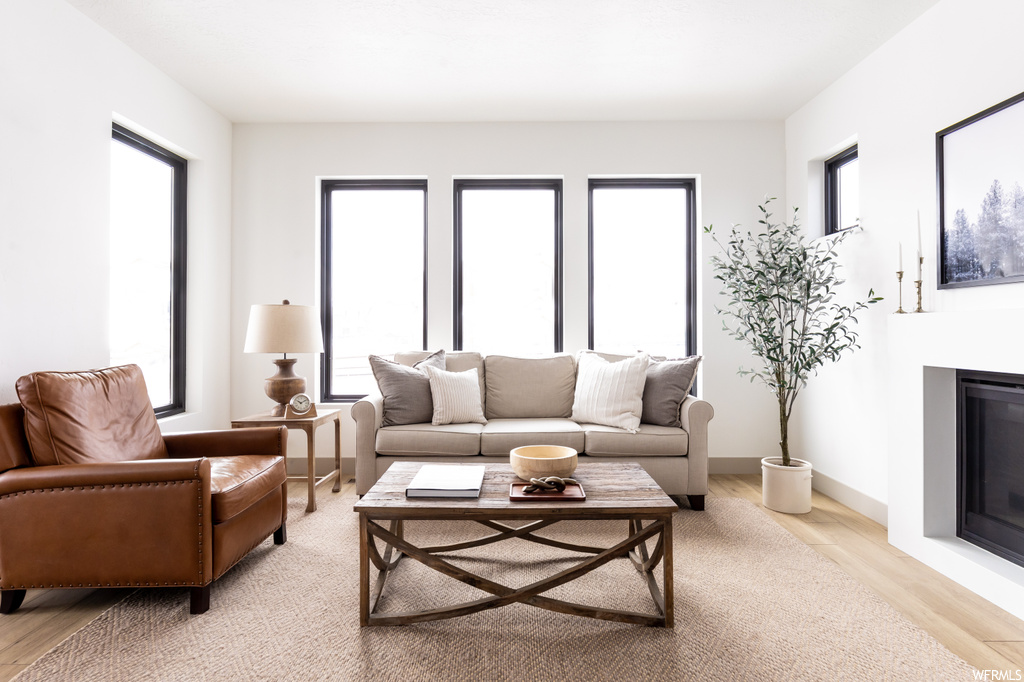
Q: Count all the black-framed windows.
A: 5